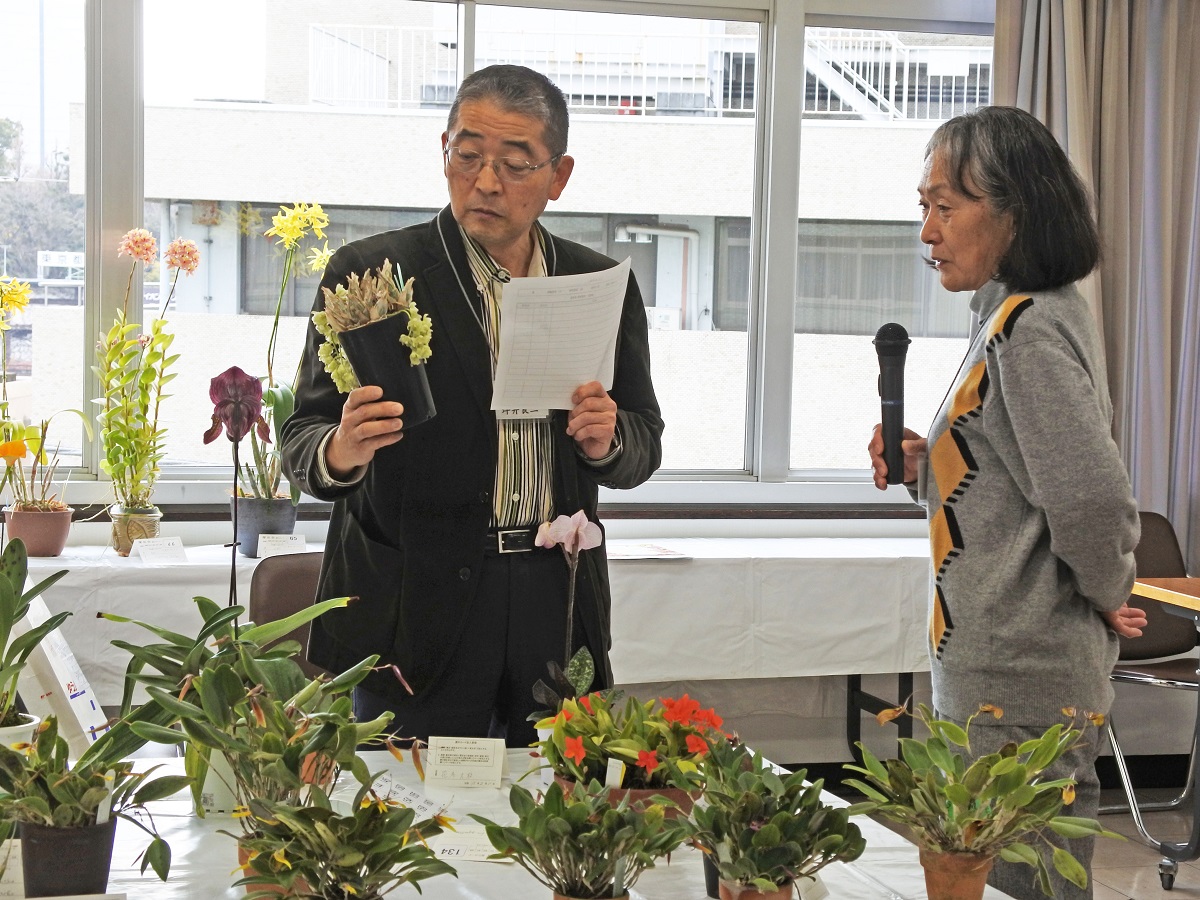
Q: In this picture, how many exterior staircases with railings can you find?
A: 1